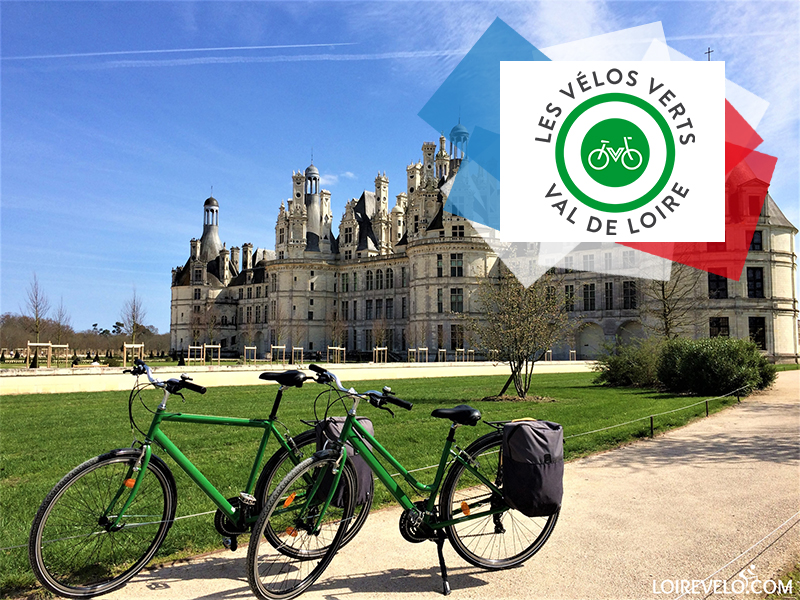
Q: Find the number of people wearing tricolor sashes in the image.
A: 0